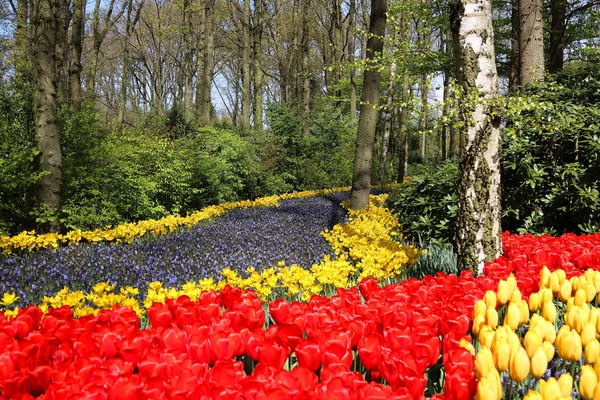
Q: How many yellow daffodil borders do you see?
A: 2